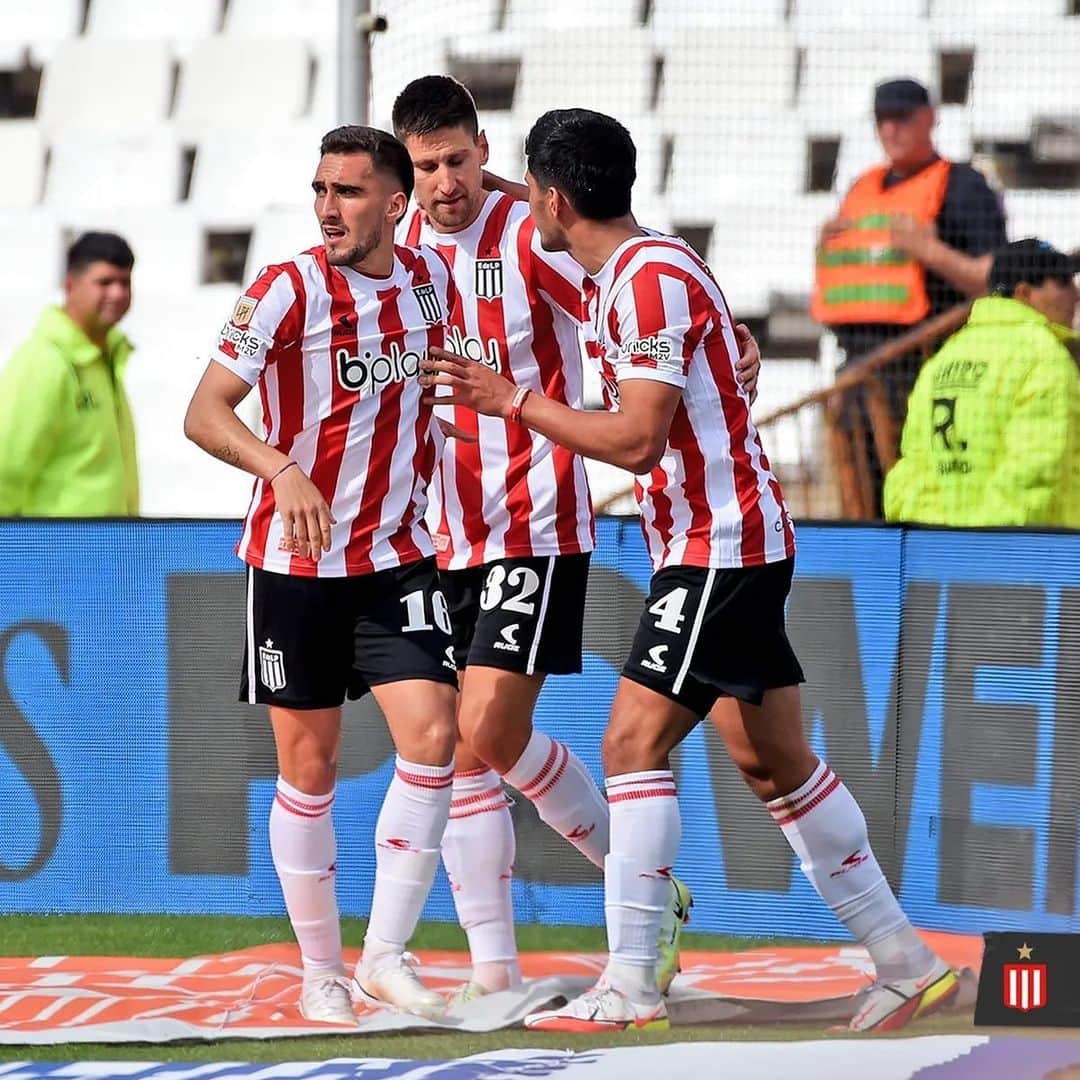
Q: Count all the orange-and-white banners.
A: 1